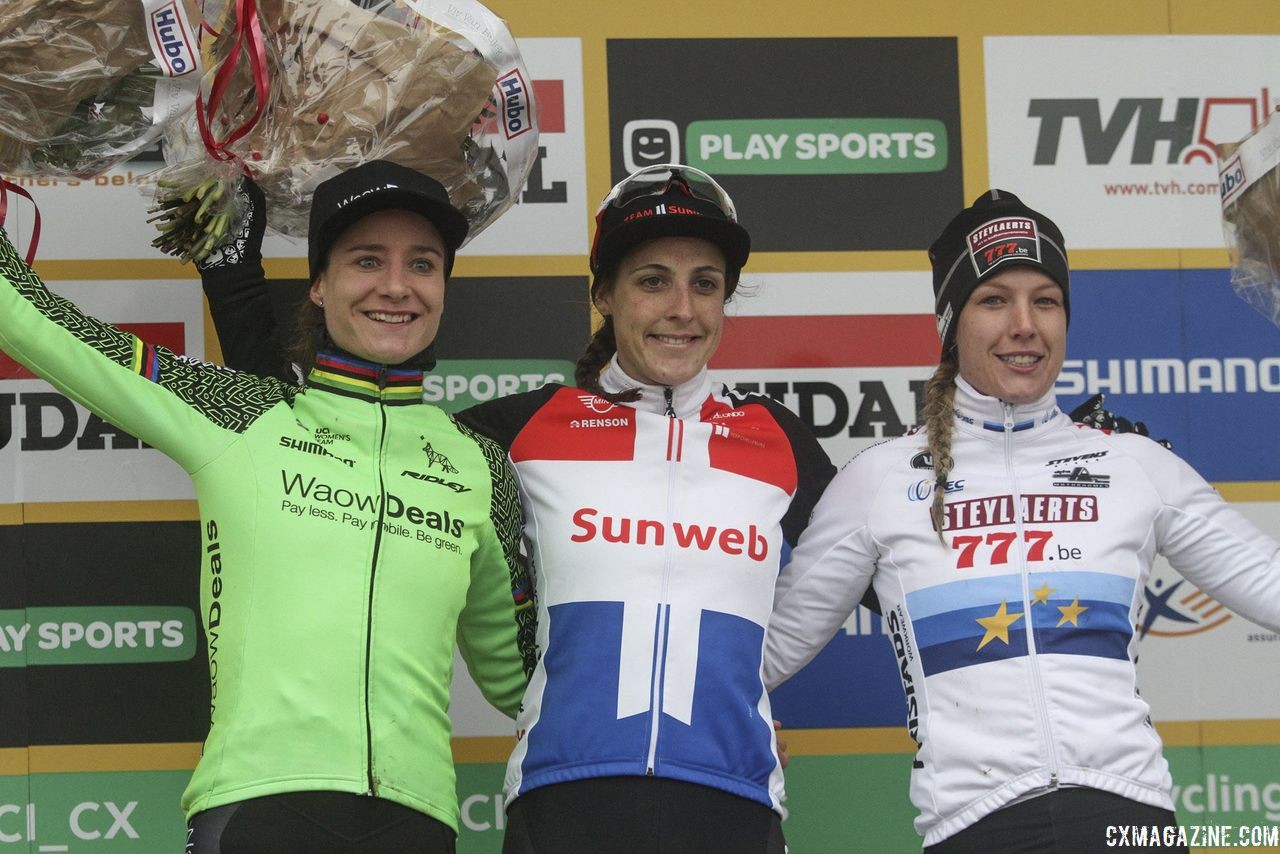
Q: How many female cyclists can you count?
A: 3